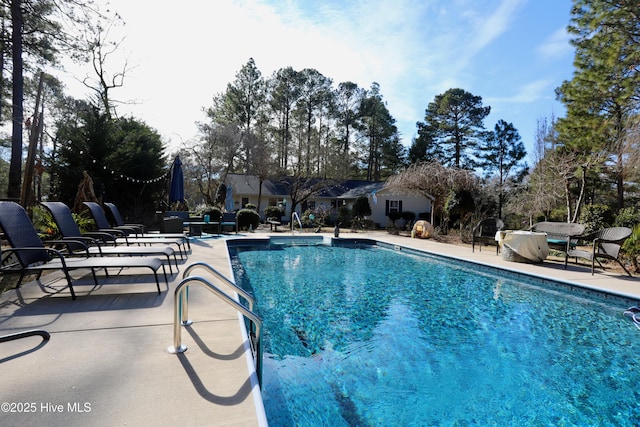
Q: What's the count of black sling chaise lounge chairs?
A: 4